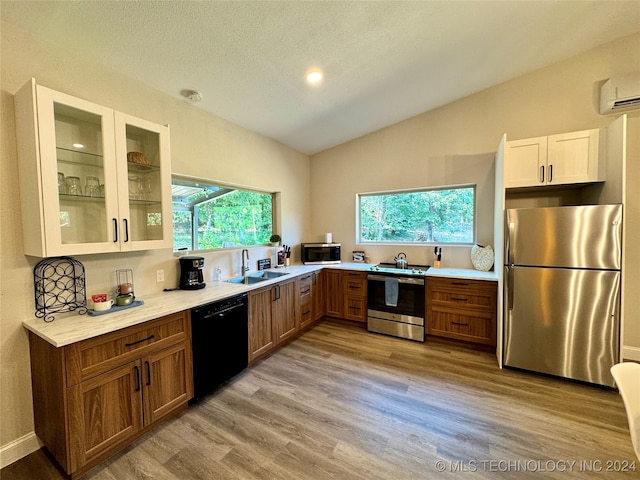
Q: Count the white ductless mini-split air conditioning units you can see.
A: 1